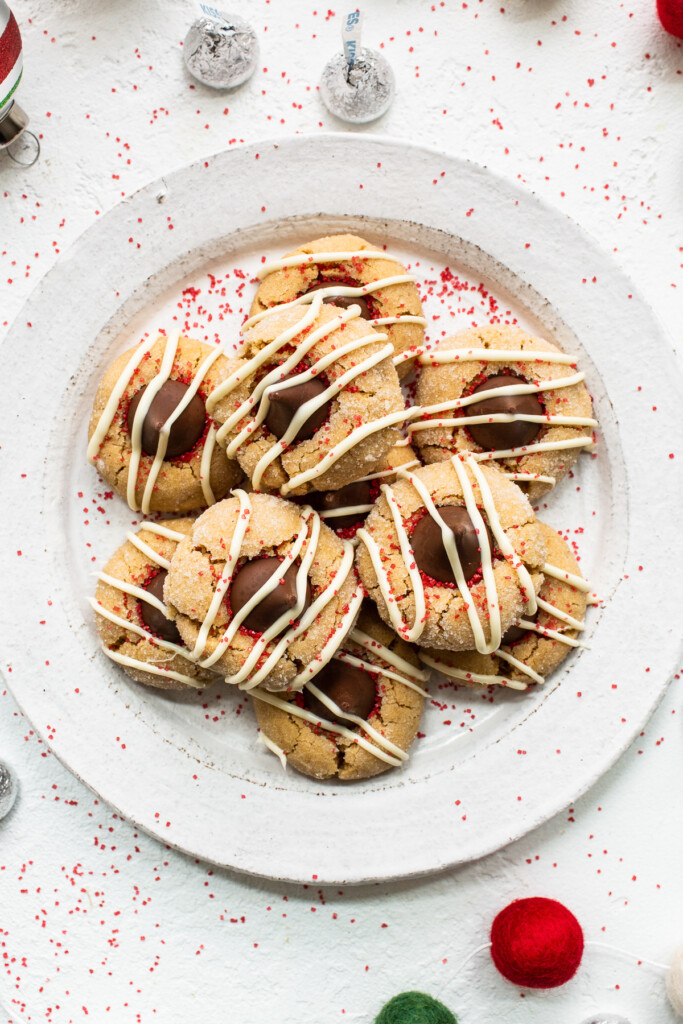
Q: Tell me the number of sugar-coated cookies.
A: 10